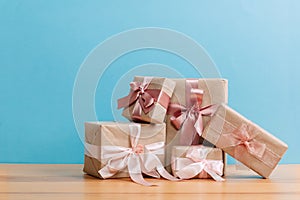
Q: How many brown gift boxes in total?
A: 5